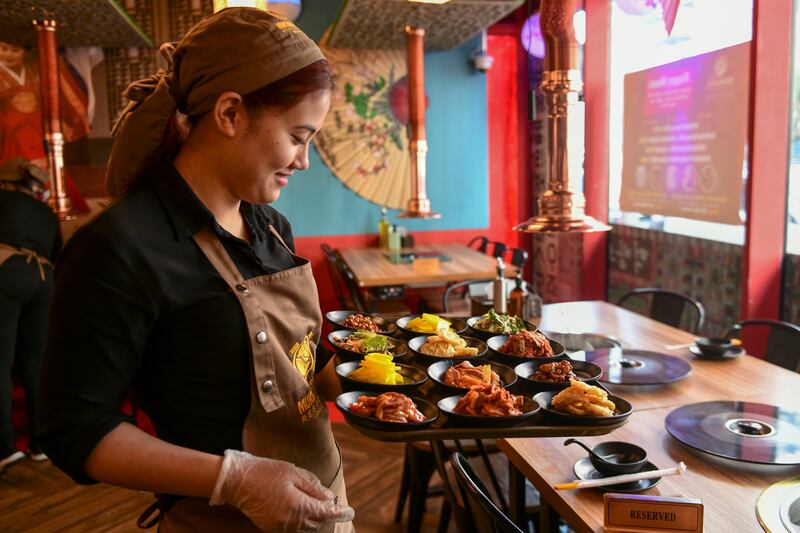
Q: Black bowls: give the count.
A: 14